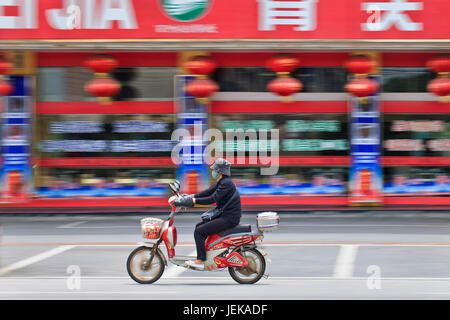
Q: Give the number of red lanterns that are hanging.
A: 12